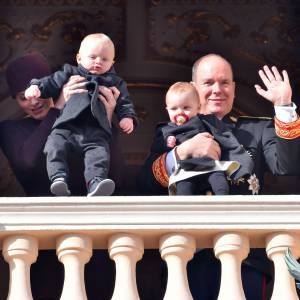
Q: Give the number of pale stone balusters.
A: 6